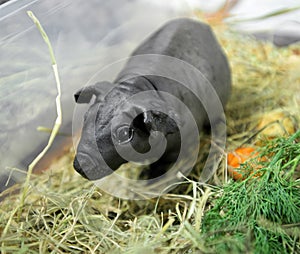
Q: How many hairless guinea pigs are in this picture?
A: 1